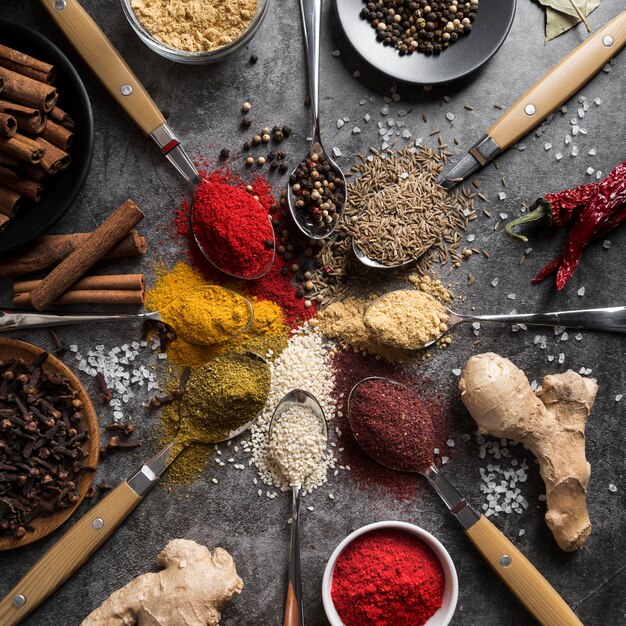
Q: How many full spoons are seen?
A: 8